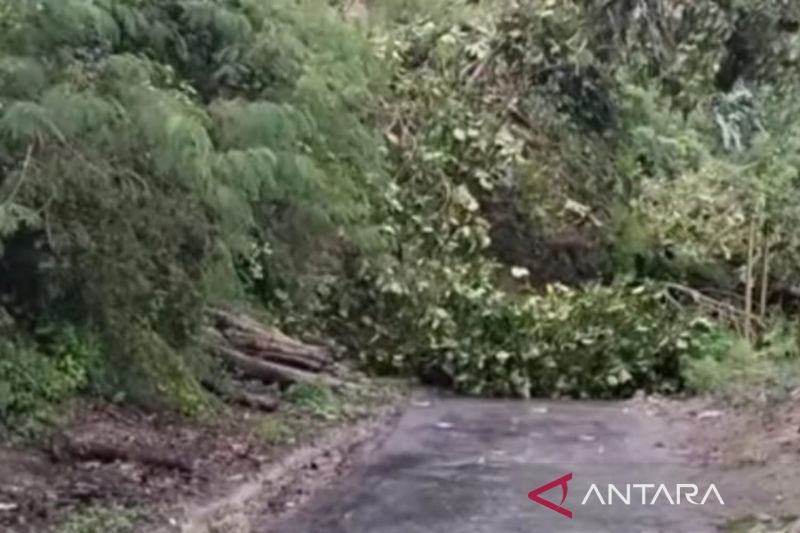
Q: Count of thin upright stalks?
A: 2